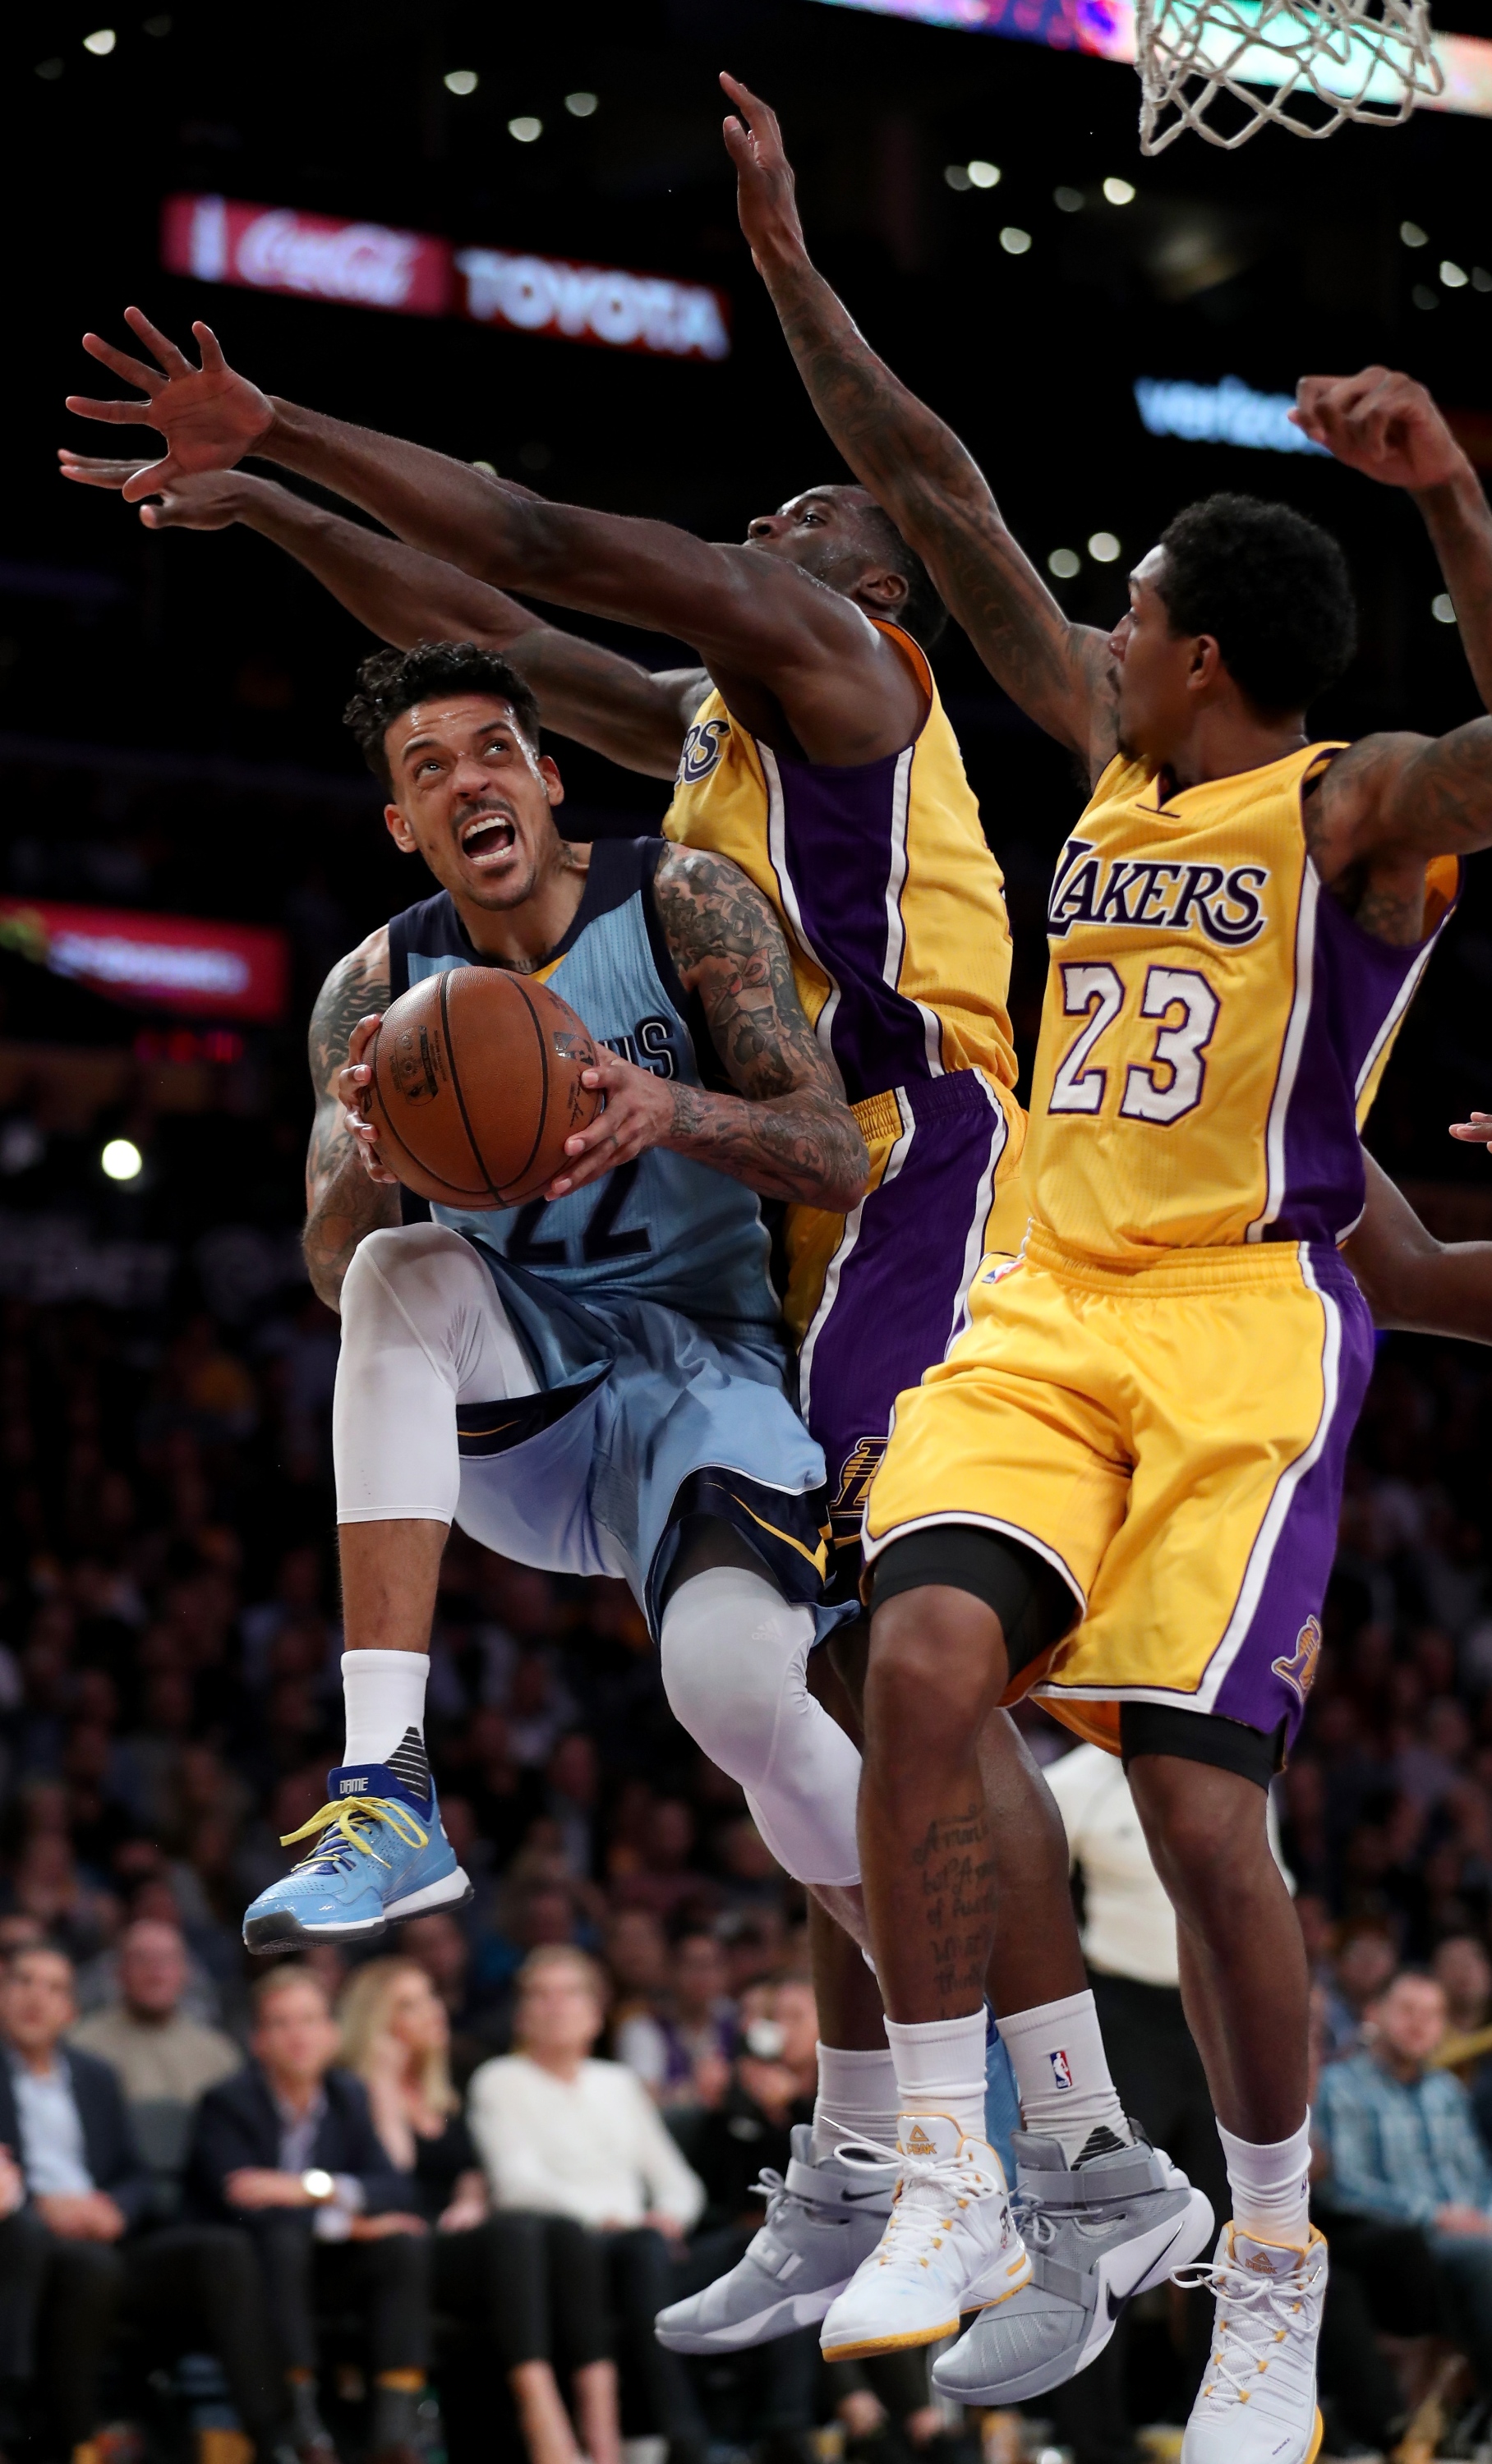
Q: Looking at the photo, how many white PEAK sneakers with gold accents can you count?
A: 2